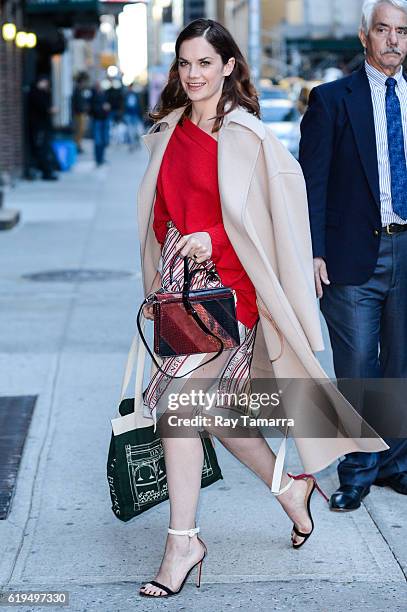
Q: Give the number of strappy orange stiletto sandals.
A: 0